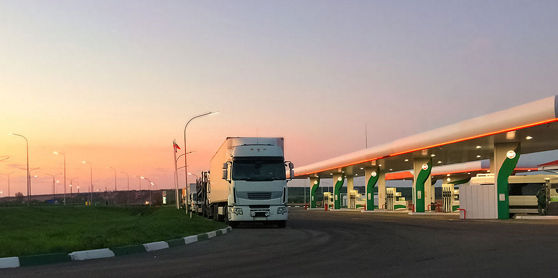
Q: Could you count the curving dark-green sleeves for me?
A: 5